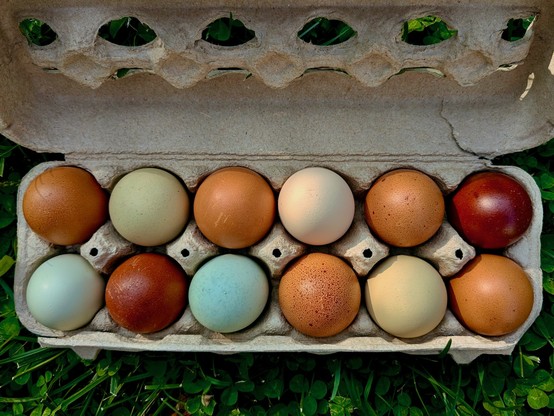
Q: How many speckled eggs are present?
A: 2